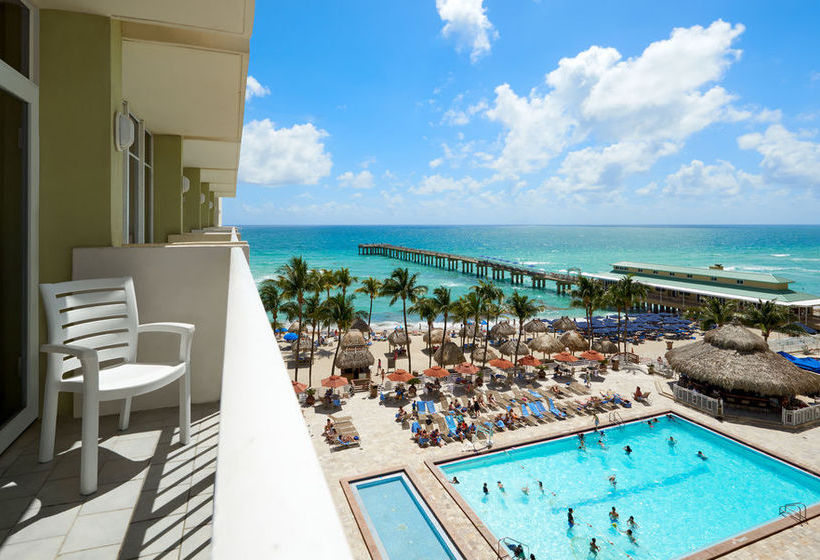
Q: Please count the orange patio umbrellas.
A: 9